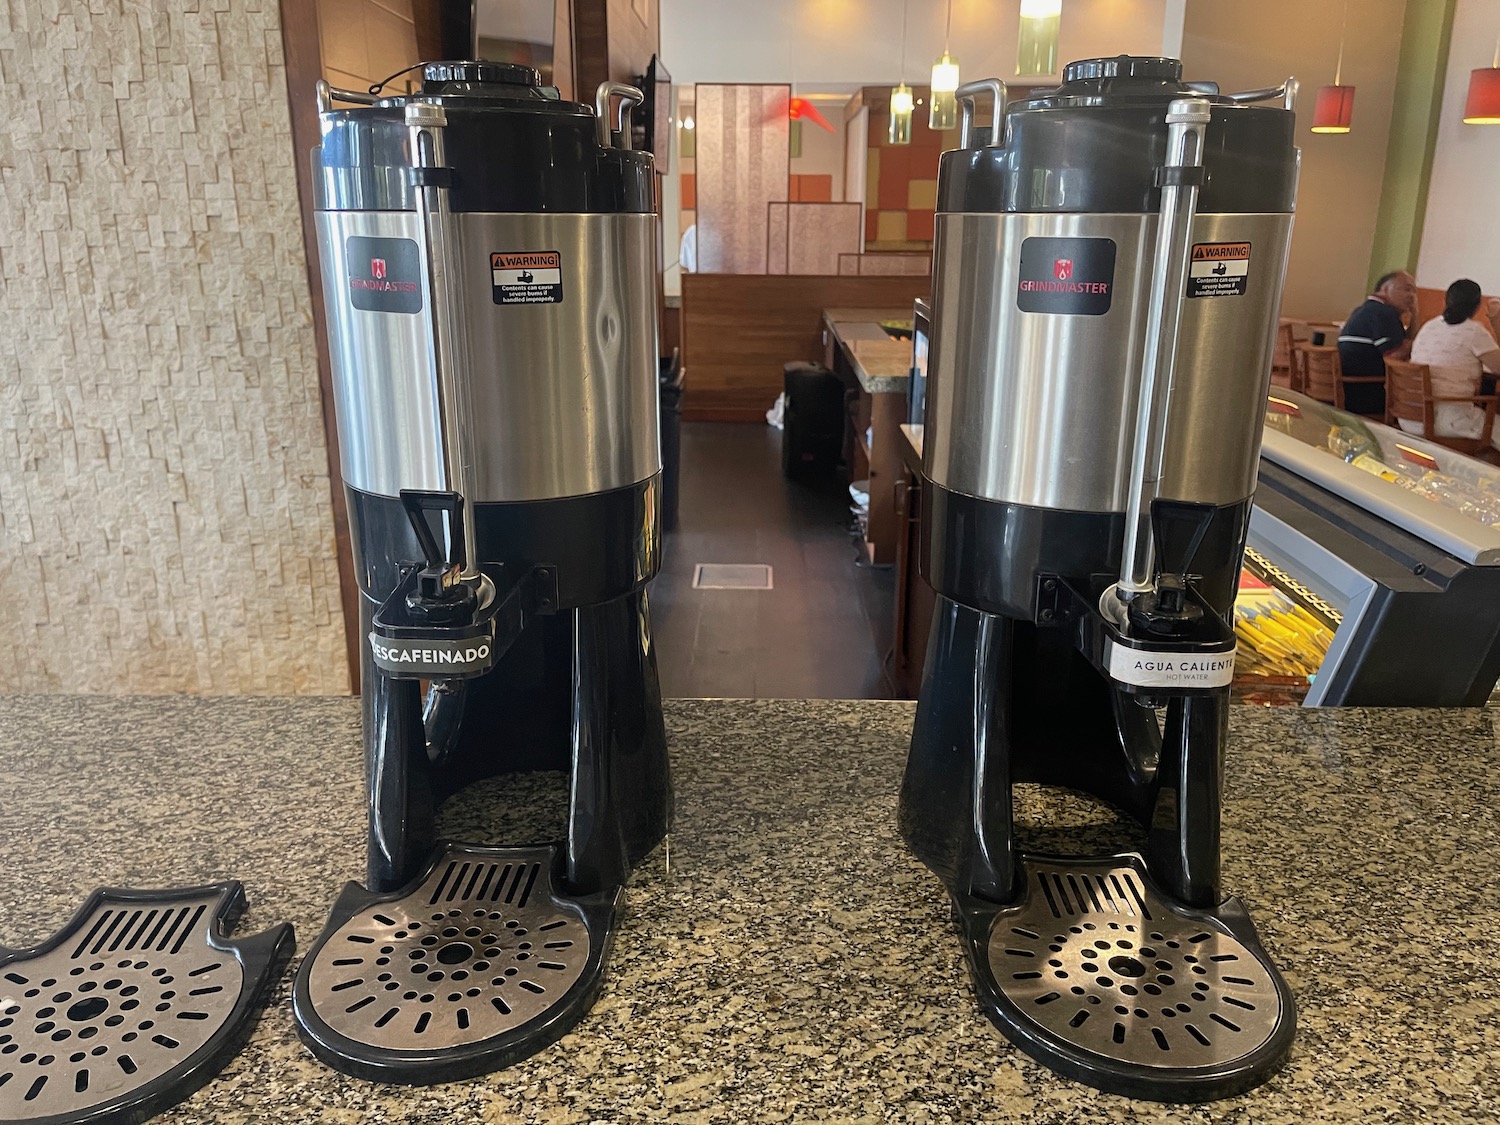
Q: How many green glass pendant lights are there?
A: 3